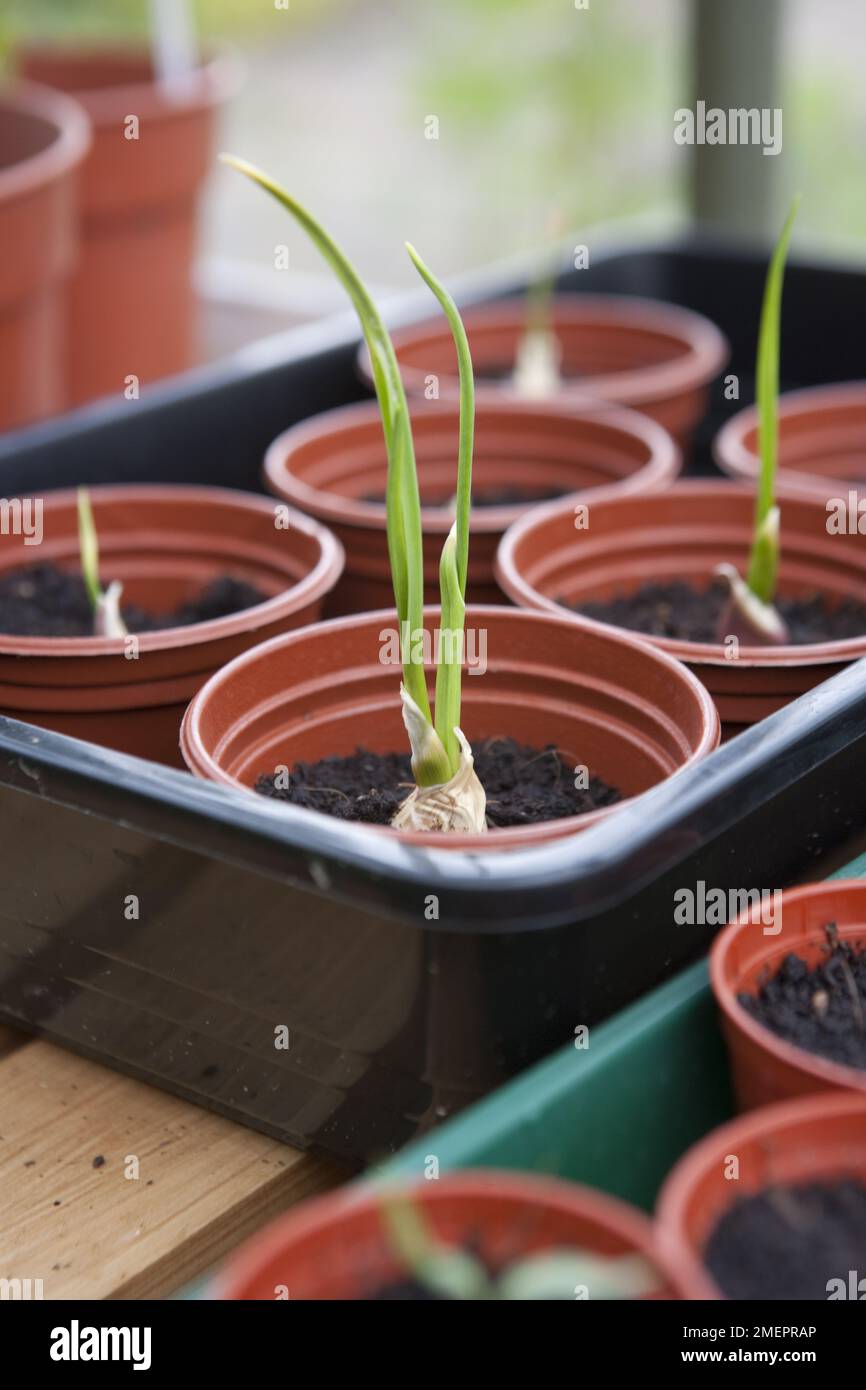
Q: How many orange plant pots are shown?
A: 11